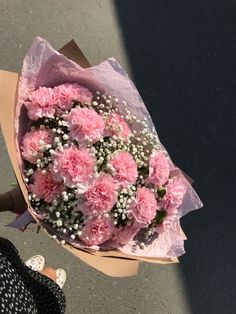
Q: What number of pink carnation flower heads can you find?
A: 14